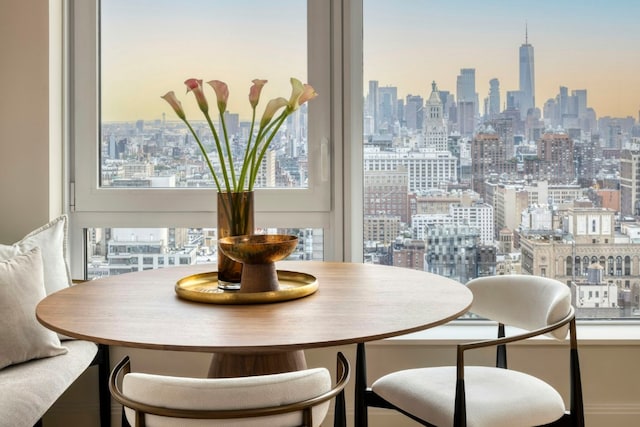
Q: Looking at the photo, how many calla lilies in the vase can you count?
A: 7